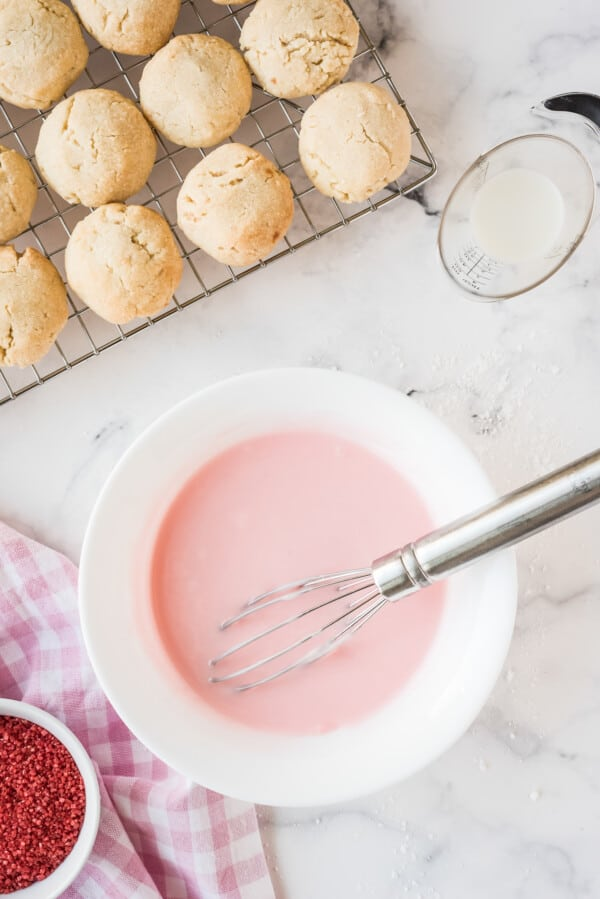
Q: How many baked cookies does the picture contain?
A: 11